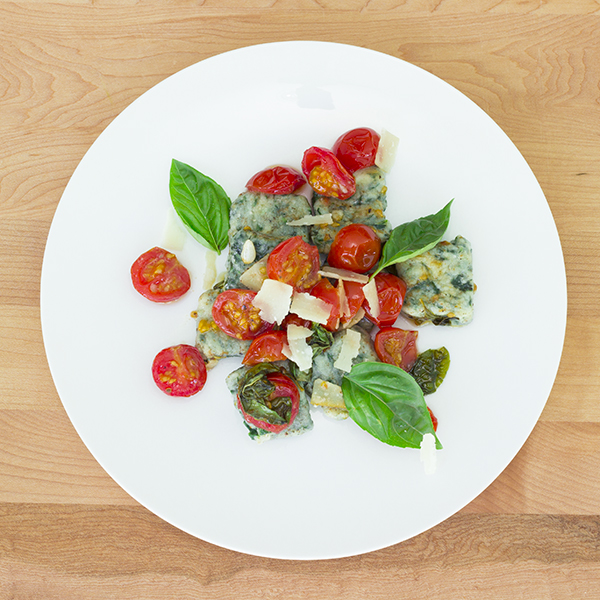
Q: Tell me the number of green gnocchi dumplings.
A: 6